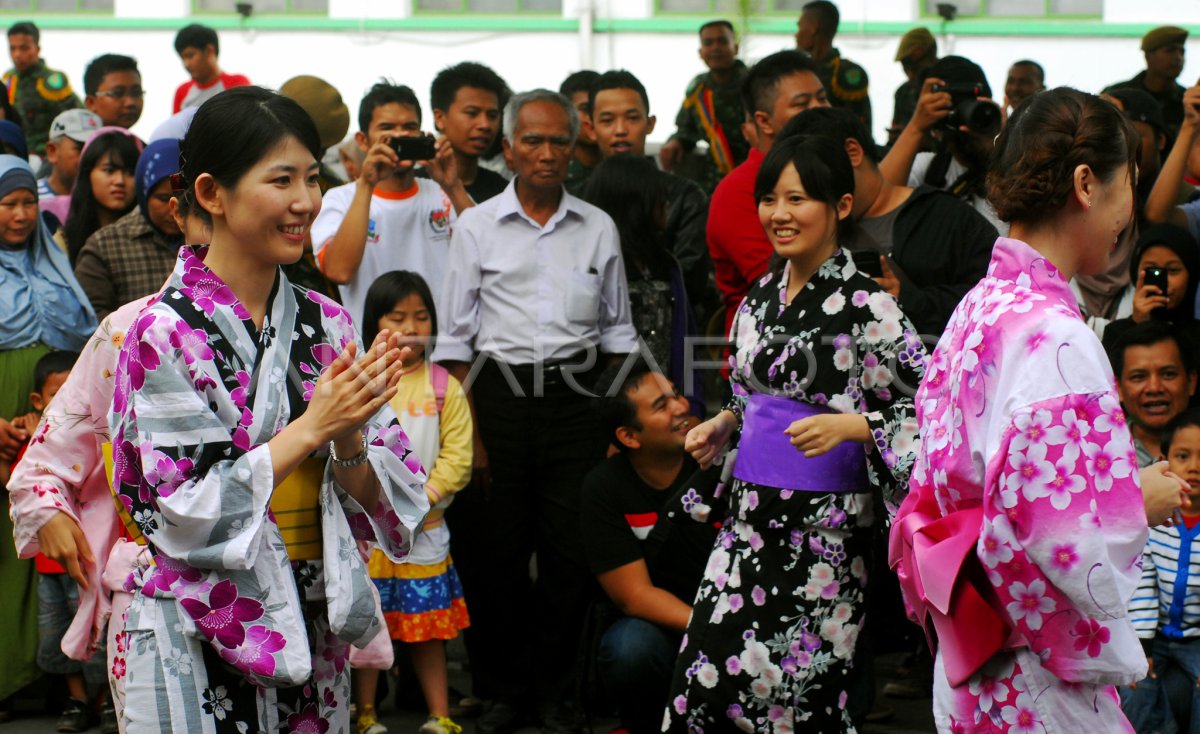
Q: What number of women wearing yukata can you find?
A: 4